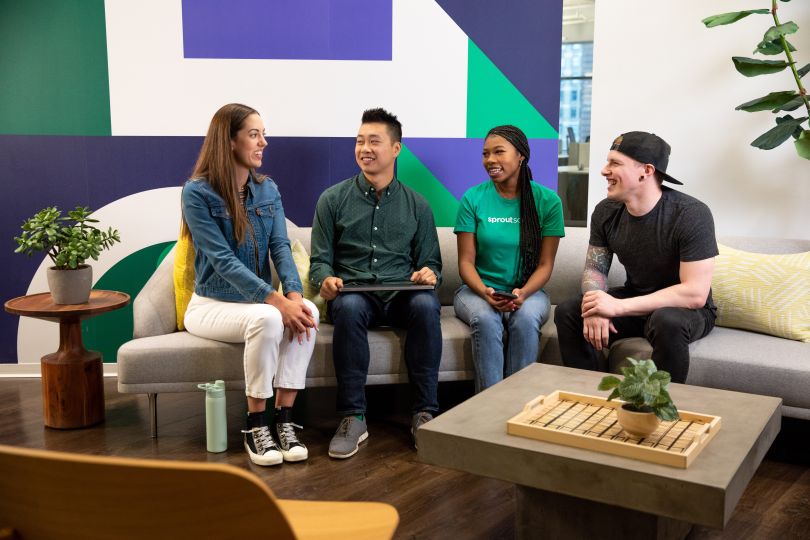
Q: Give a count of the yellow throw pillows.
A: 3